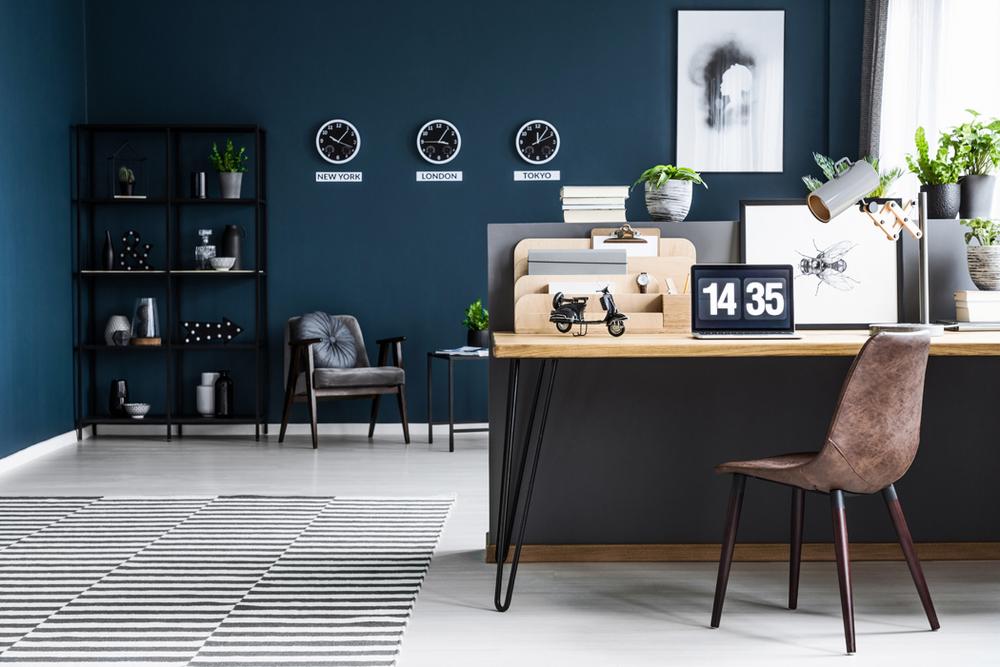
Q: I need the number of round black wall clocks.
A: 3